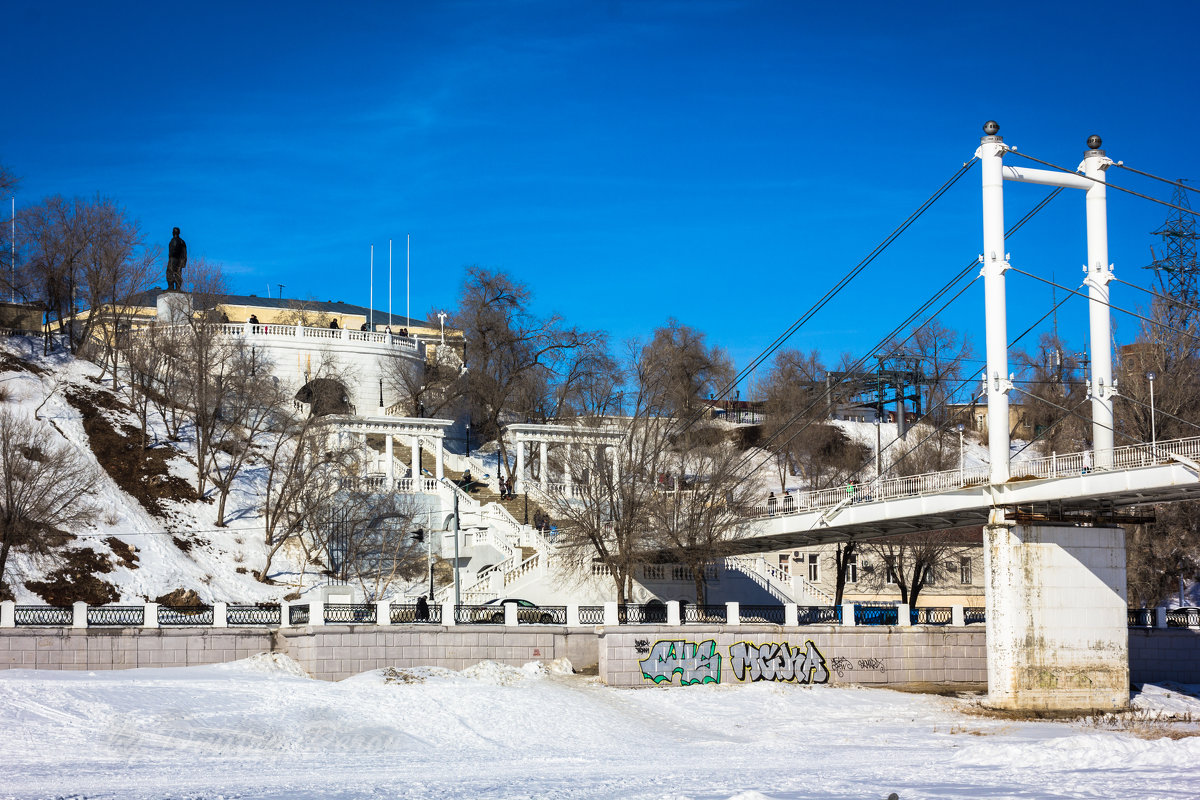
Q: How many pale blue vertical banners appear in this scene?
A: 0